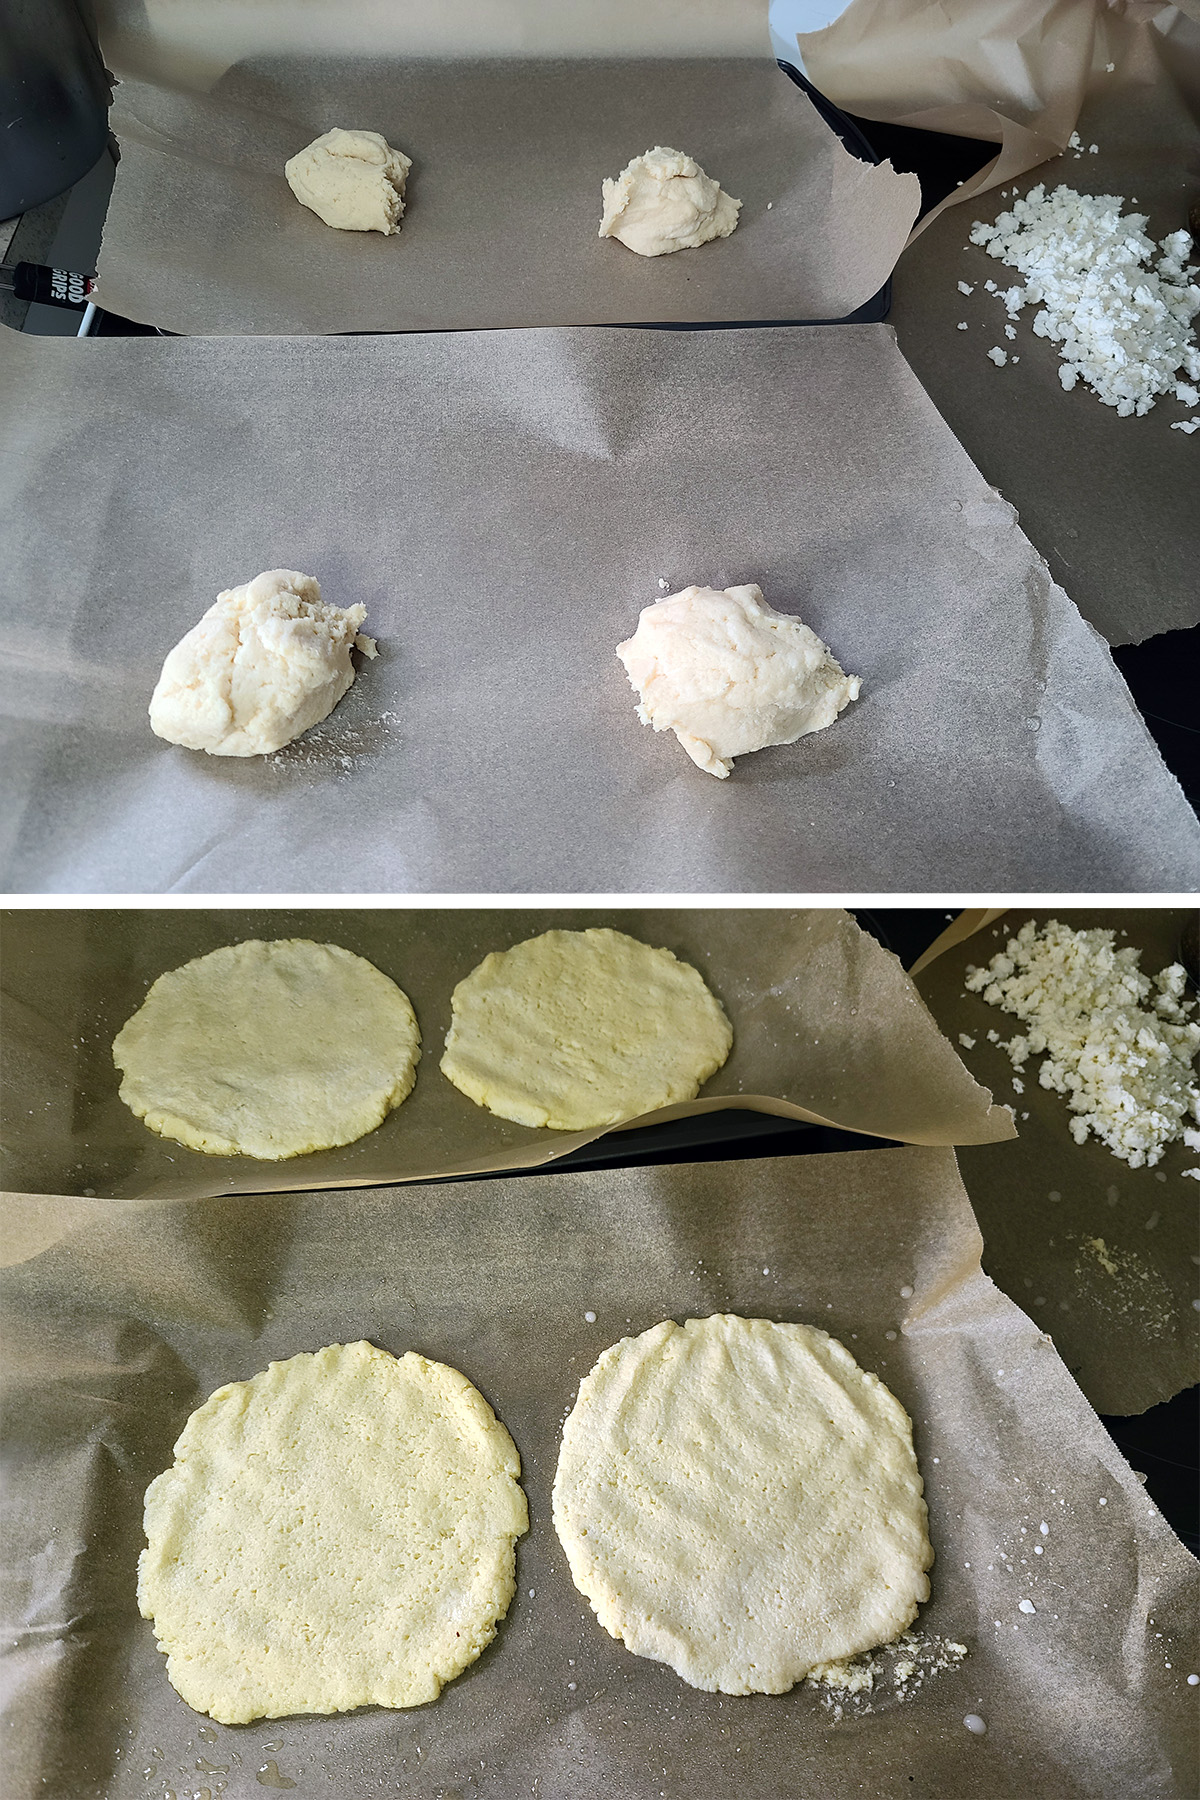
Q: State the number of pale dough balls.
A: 4